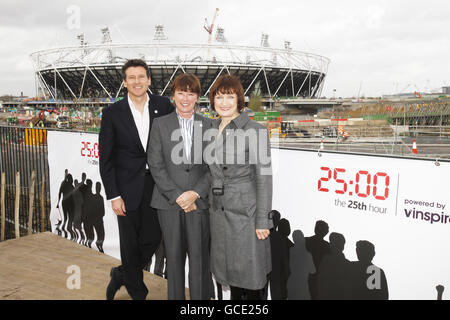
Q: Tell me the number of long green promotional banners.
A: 0